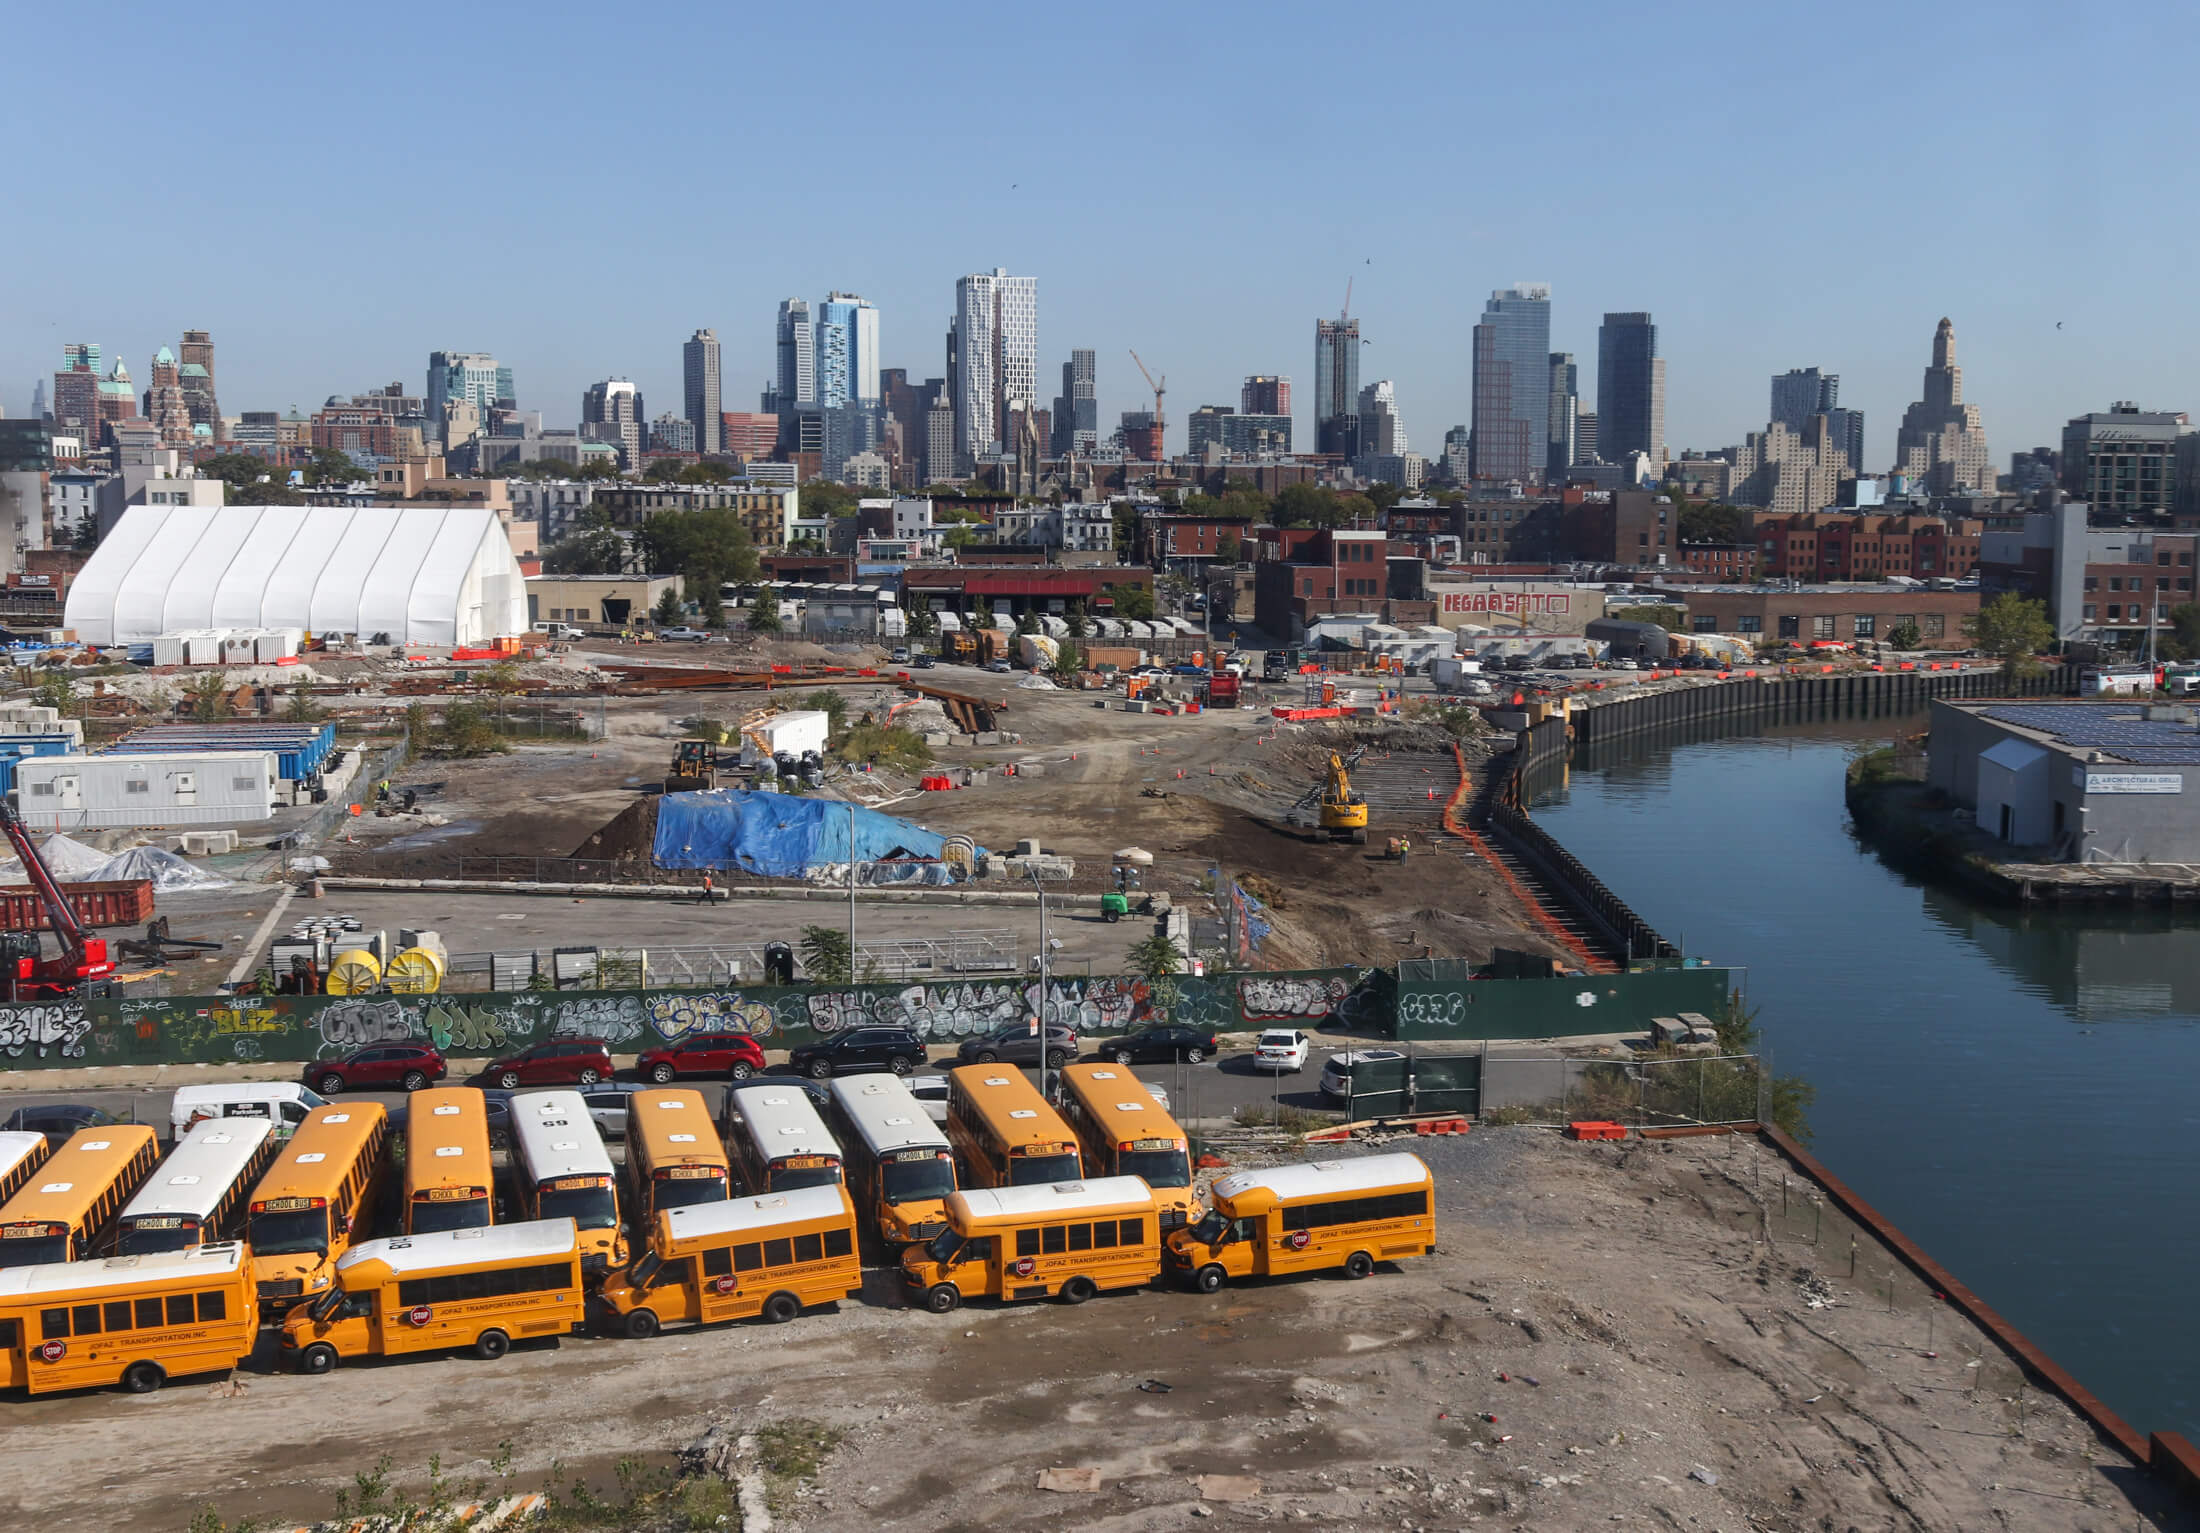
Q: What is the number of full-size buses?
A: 11